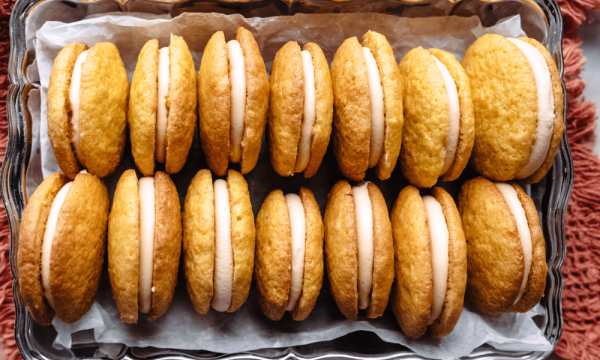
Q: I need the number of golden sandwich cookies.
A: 14